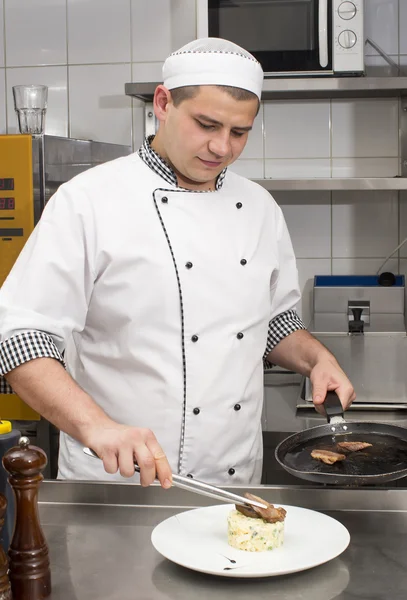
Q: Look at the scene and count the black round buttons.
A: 10